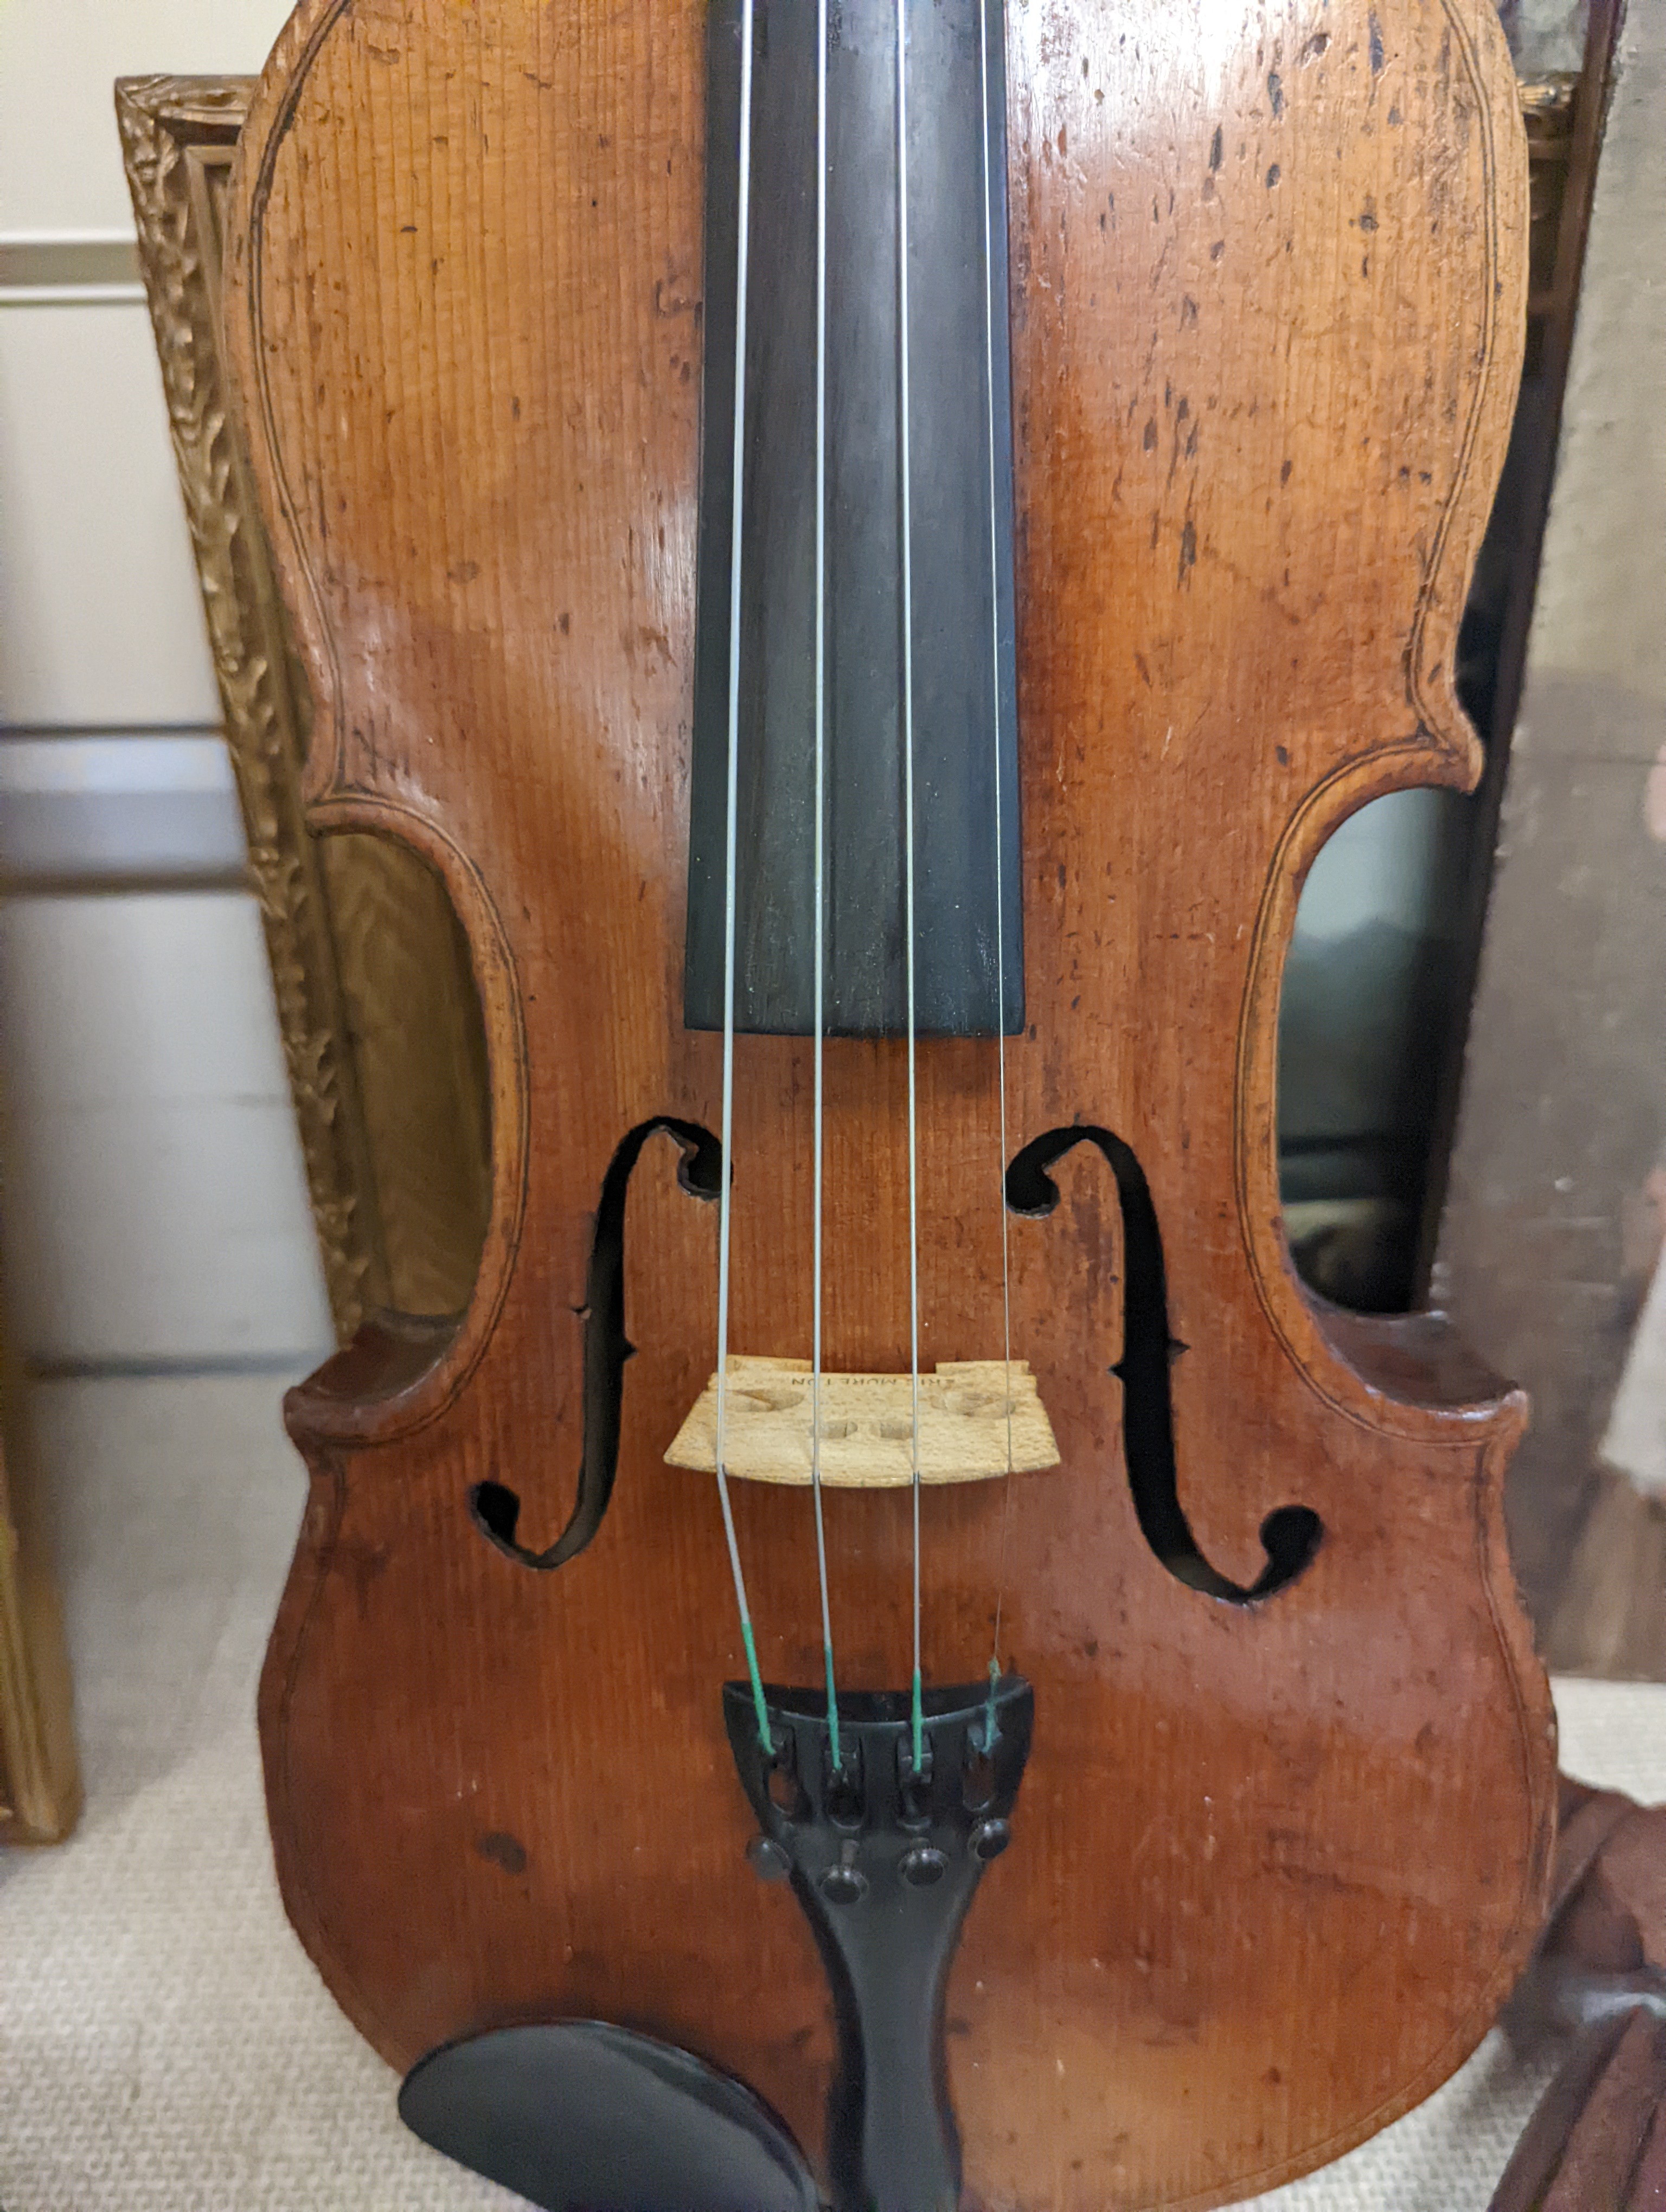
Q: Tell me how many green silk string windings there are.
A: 4